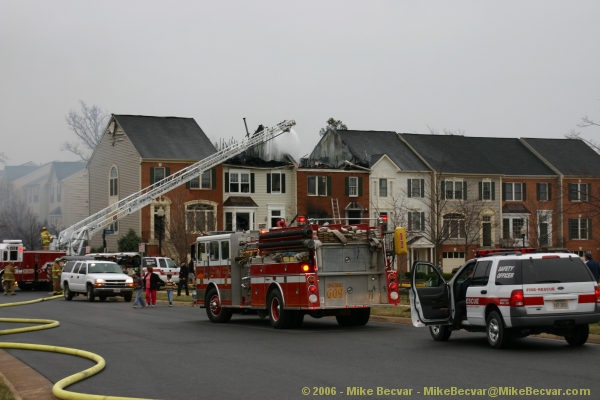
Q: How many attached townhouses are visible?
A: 7